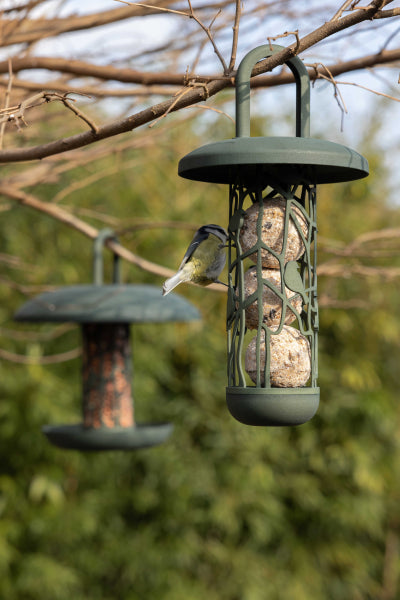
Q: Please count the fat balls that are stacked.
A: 3